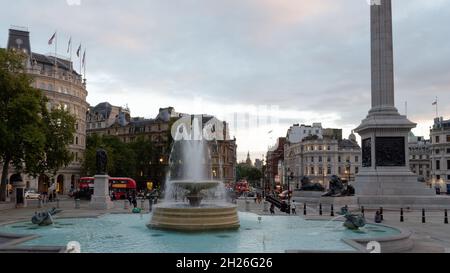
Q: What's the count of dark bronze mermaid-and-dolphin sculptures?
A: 2